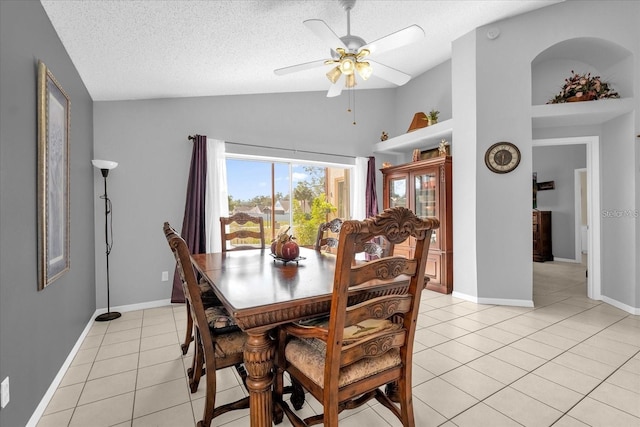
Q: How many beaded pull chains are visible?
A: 2